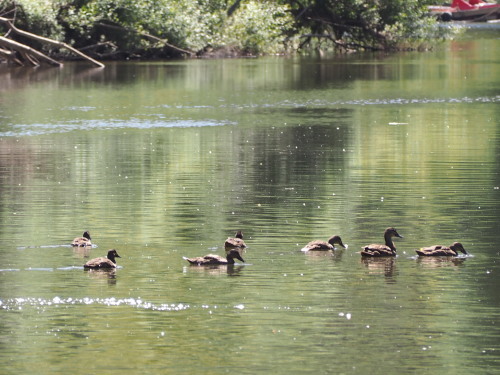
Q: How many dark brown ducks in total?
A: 7